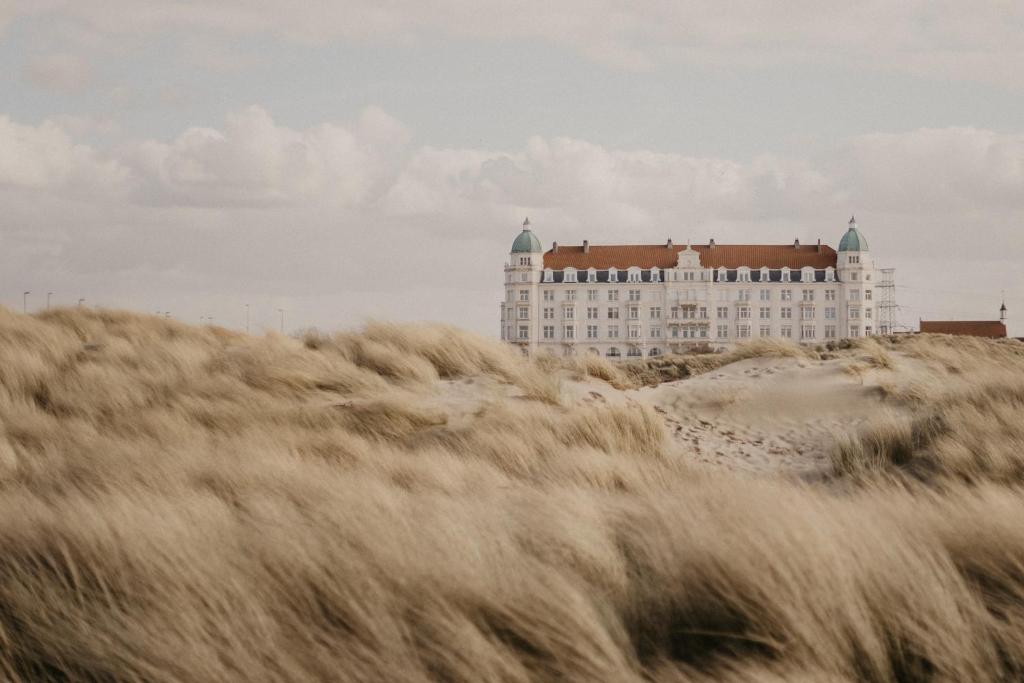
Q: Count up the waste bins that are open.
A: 0